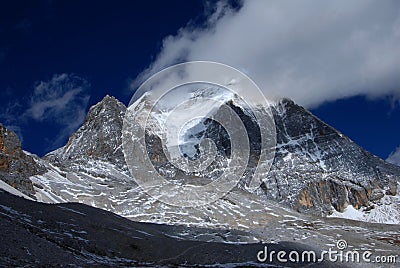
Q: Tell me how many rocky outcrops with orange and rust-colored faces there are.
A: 2